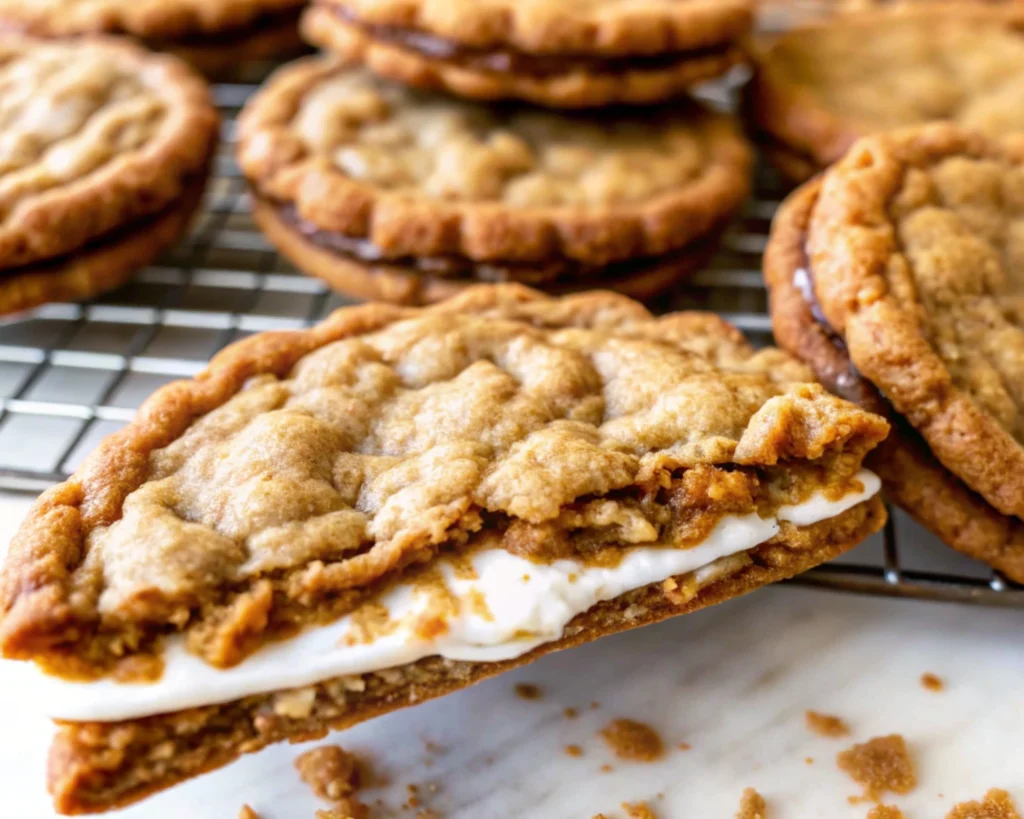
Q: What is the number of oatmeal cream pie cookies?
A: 7